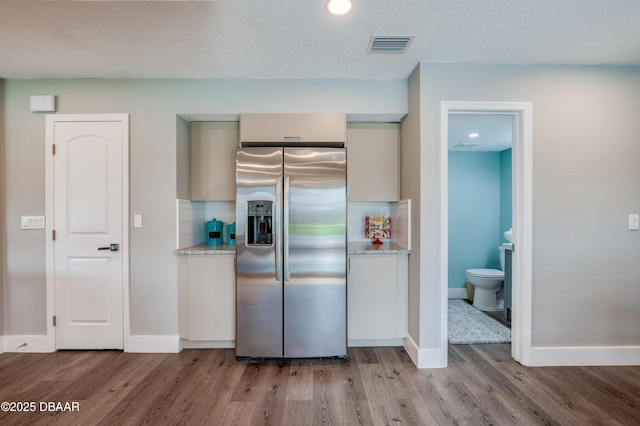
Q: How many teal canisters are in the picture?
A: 2